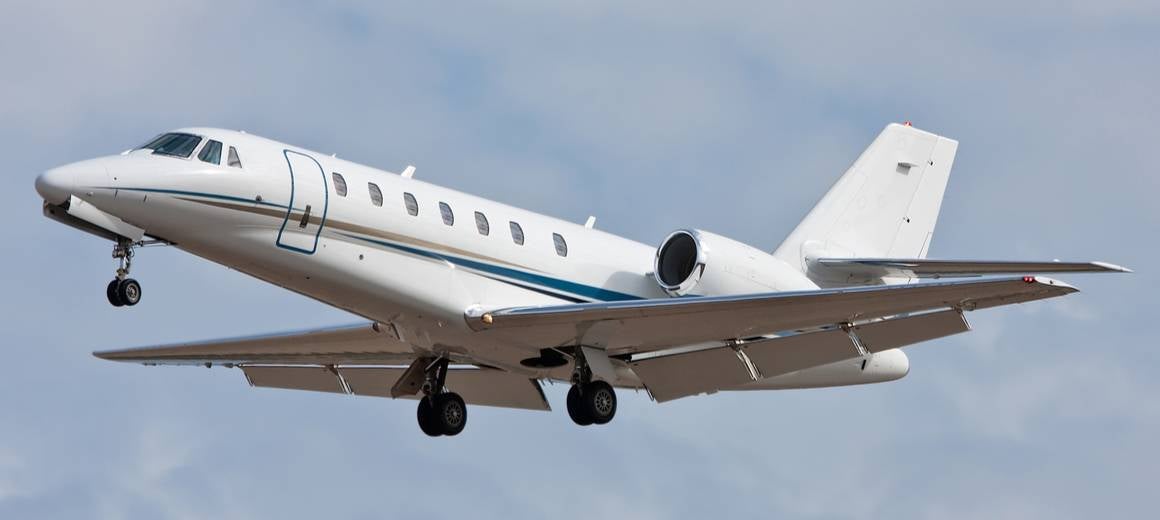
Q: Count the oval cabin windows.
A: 7